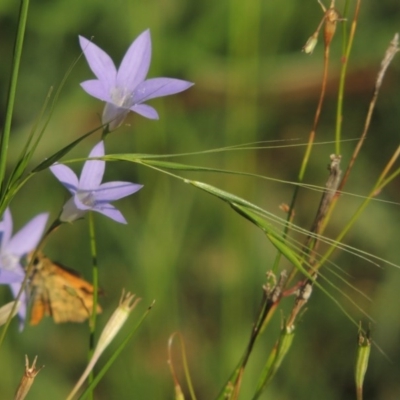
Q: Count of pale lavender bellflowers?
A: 3